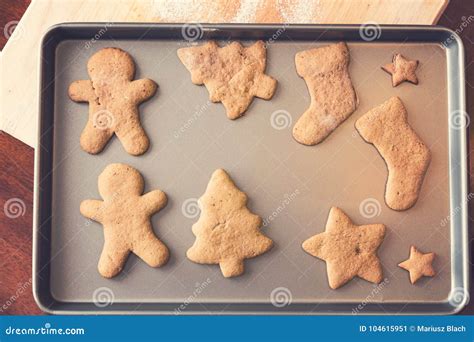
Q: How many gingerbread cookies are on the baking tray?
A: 9